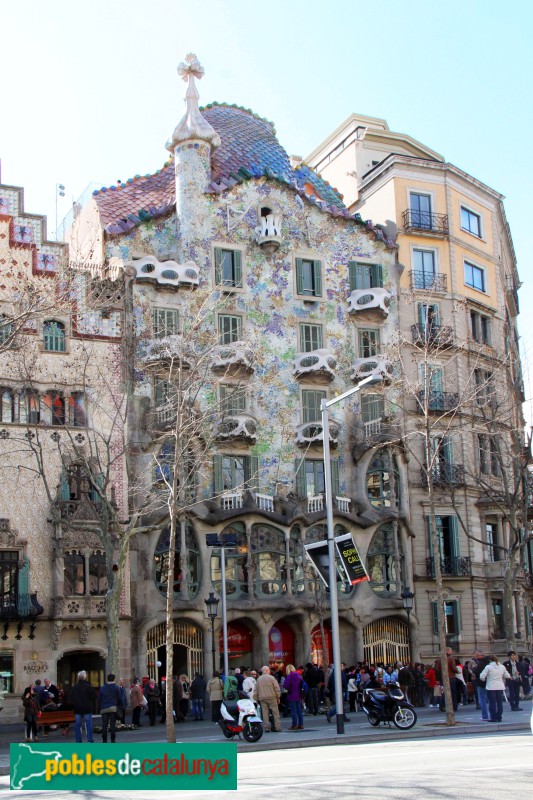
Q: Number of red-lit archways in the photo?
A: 3